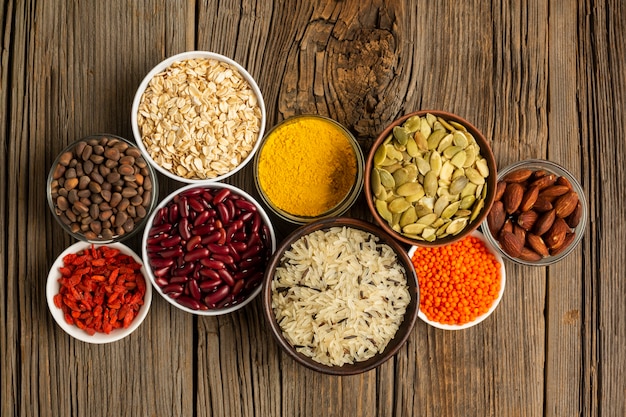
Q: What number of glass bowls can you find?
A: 3